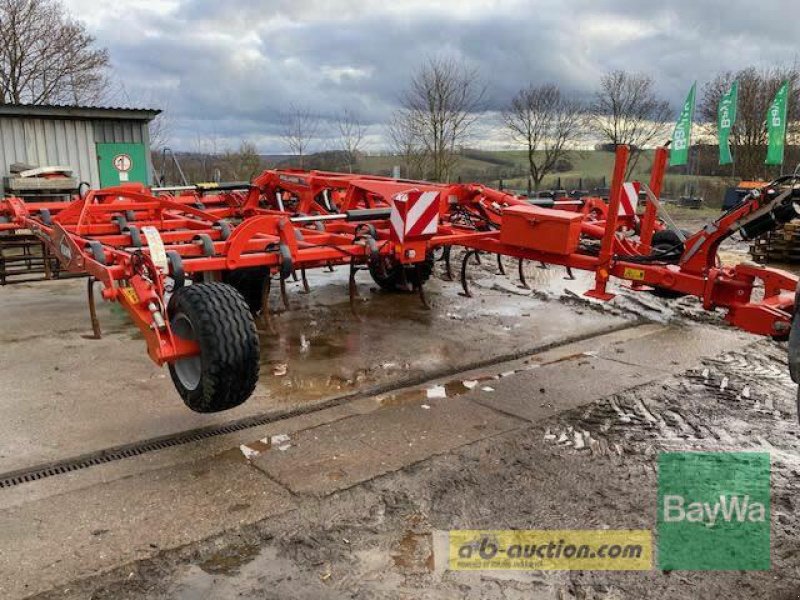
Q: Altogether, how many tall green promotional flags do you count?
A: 3